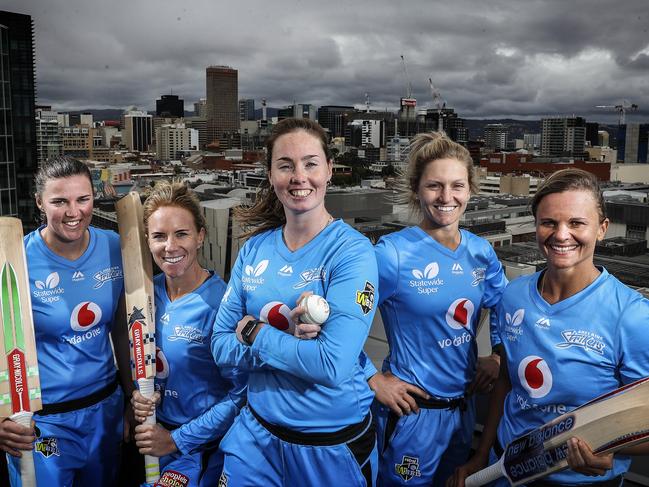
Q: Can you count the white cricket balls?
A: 1